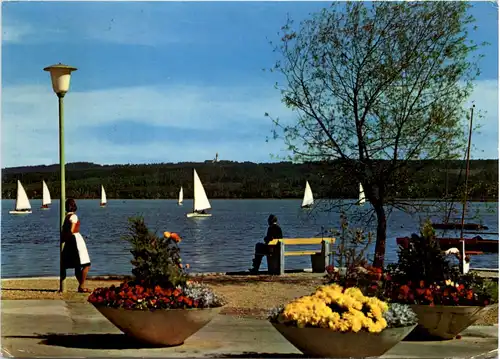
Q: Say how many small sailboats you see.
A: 7